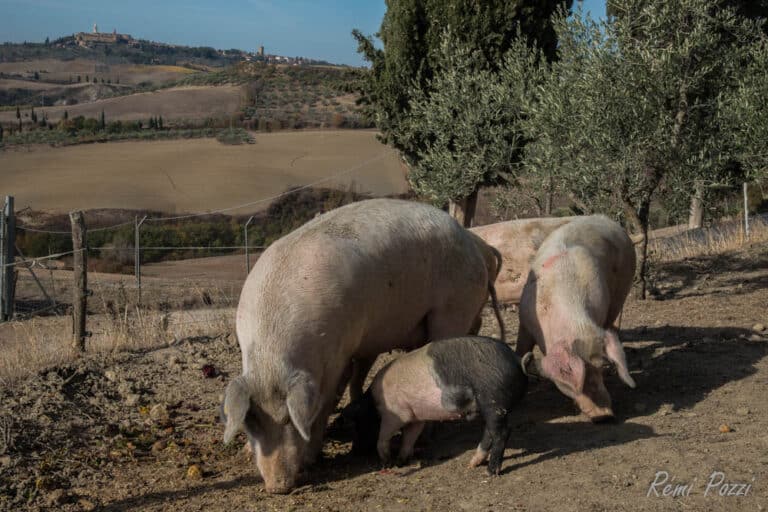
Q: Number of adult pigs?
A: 3